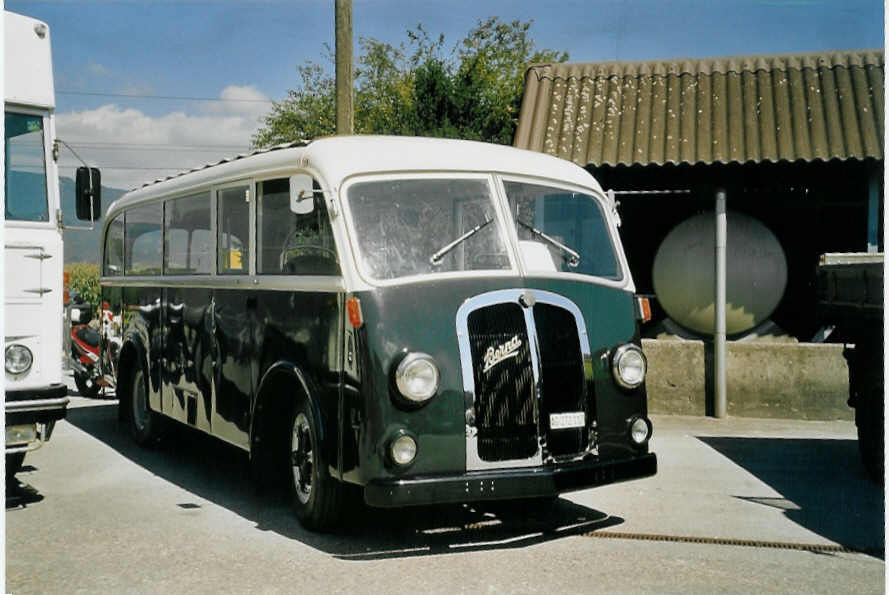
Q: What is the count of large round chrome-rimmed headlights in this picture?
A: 2